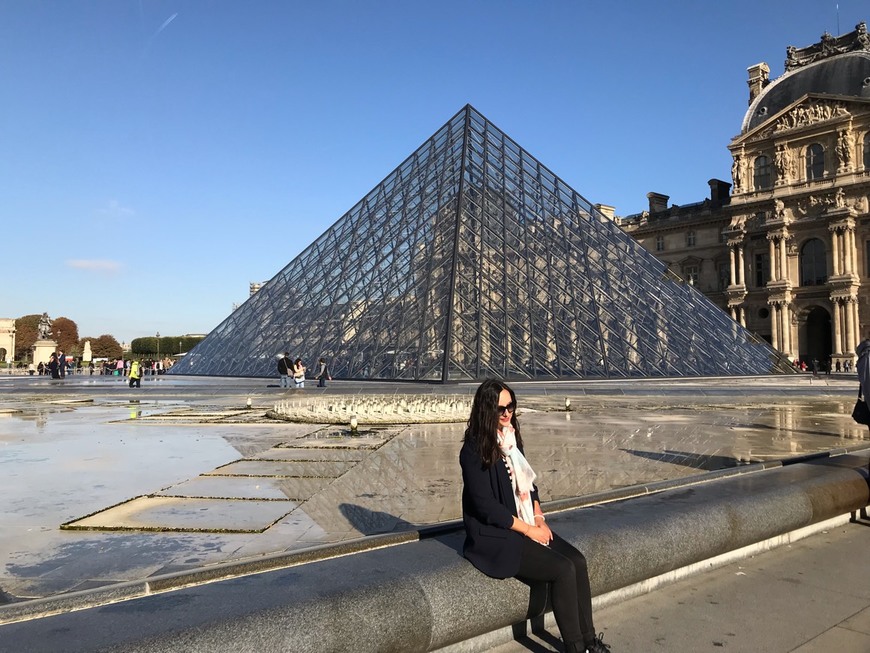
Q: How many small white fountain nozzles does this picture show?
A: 3